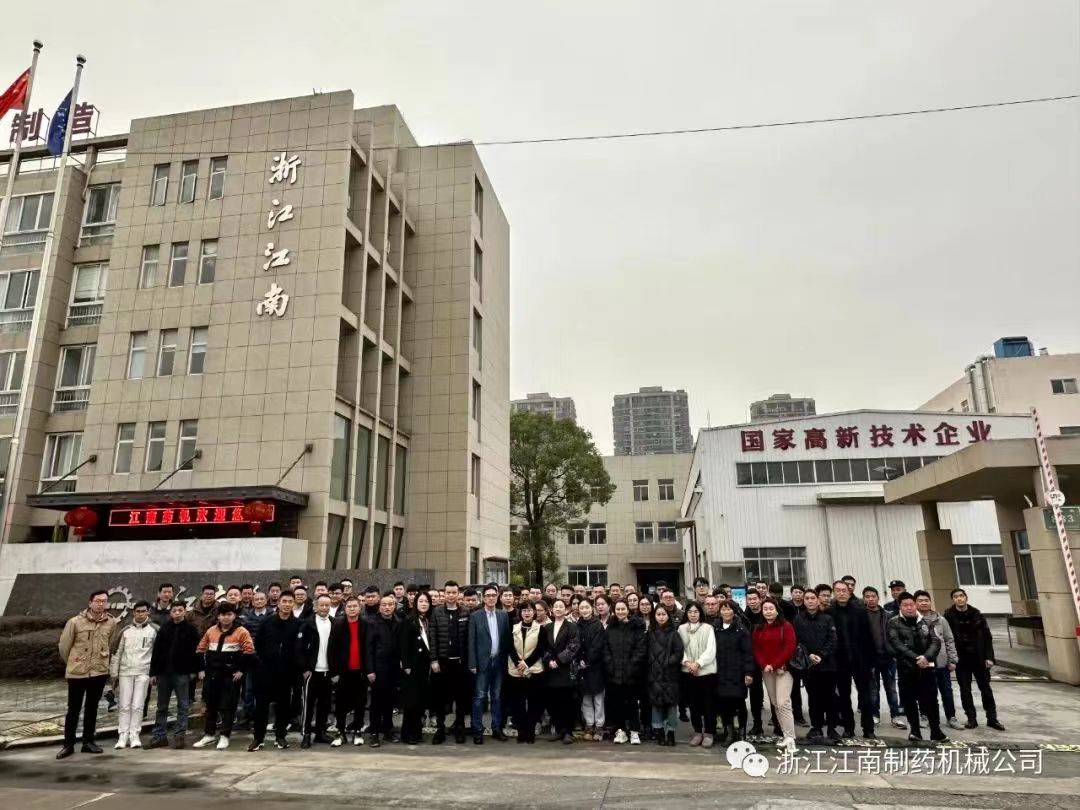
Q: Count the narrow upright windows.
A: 12